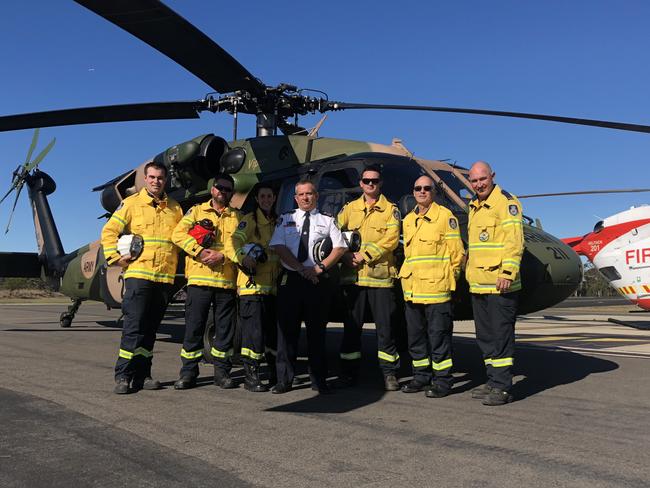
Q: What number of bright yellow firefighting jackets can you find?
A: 6